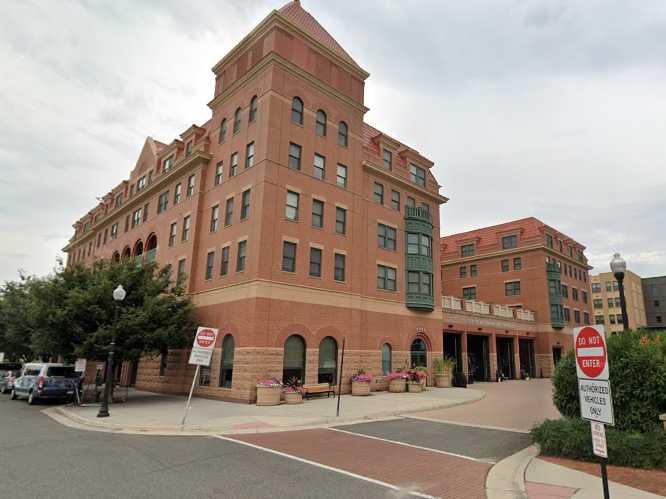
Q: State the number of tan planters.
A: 6